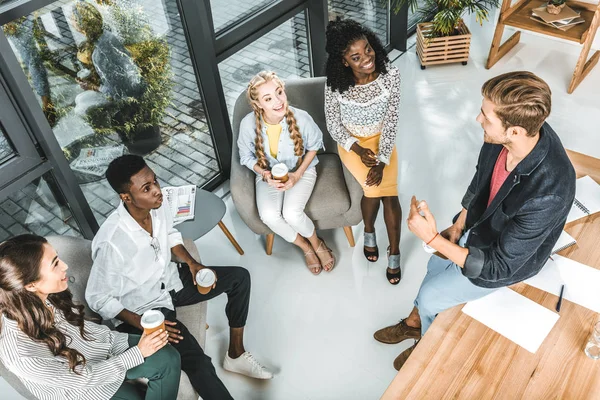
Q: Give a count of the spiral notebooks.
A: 2